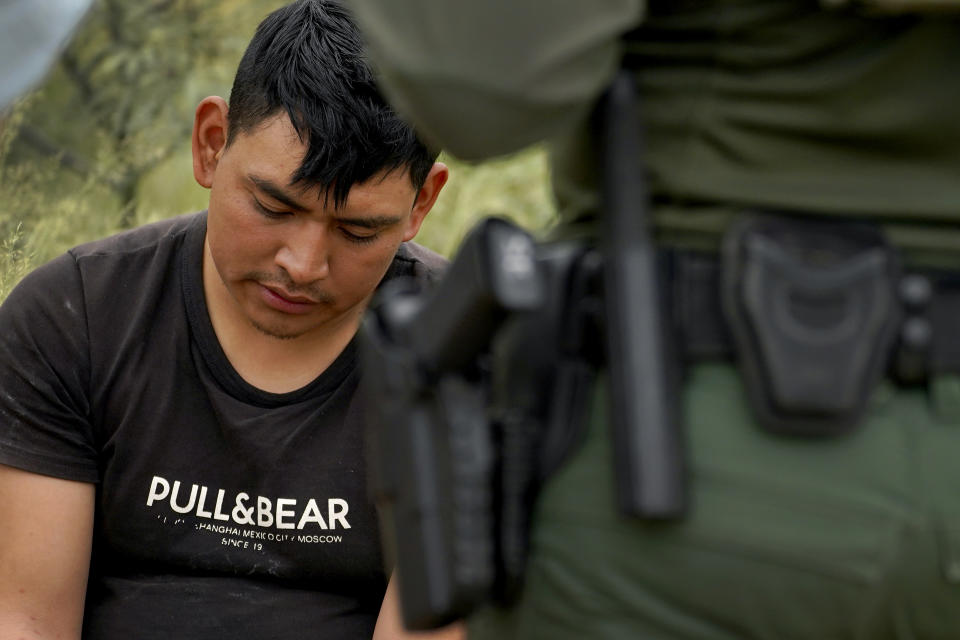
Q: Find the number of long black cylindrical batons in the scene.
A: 1